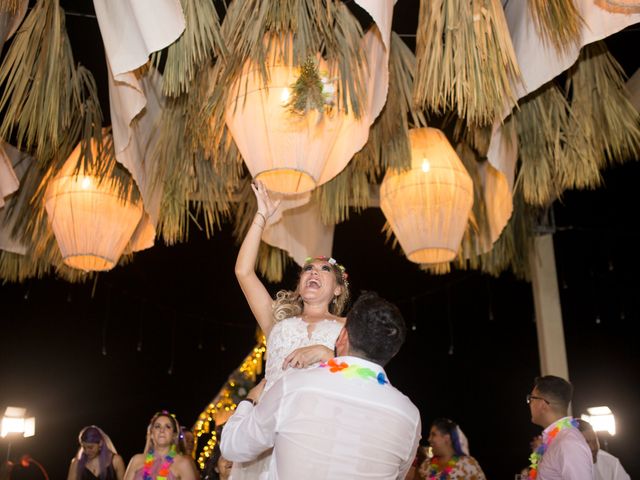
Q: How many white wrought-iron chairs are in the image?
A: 0